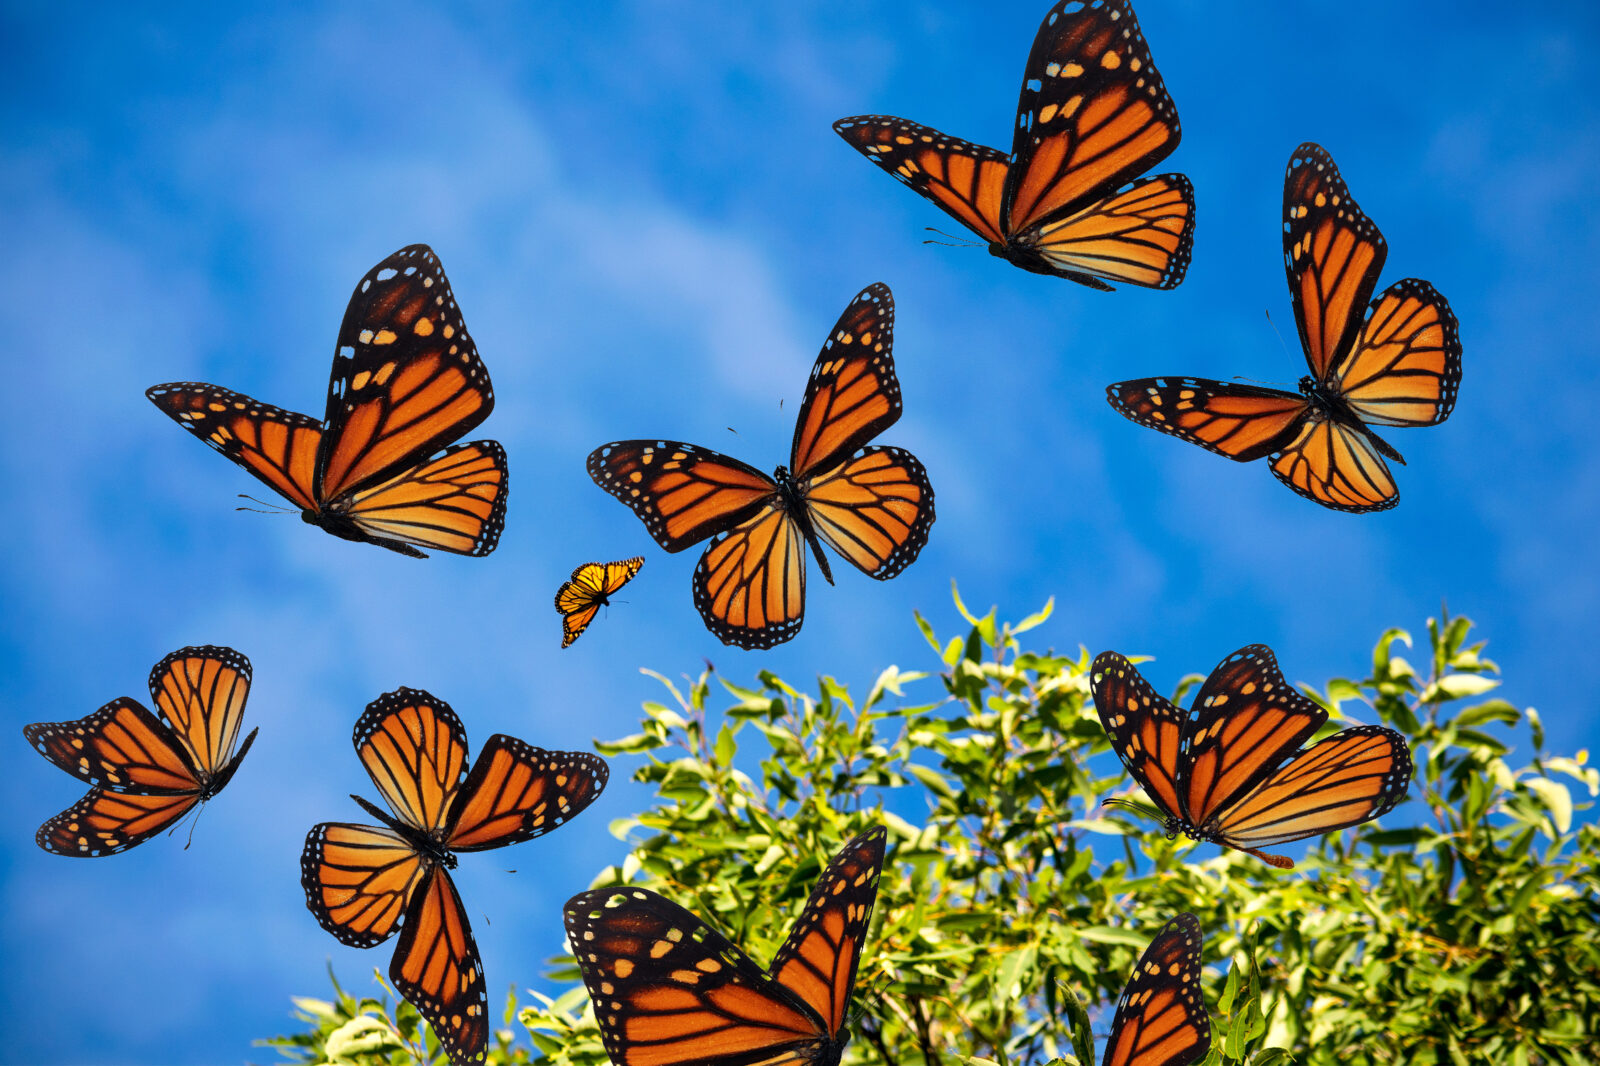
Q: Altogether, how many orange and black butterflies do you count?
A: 10